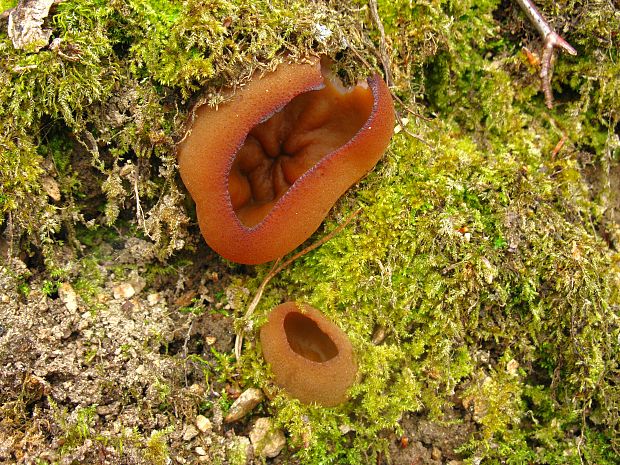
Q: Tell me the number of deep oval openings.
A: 2